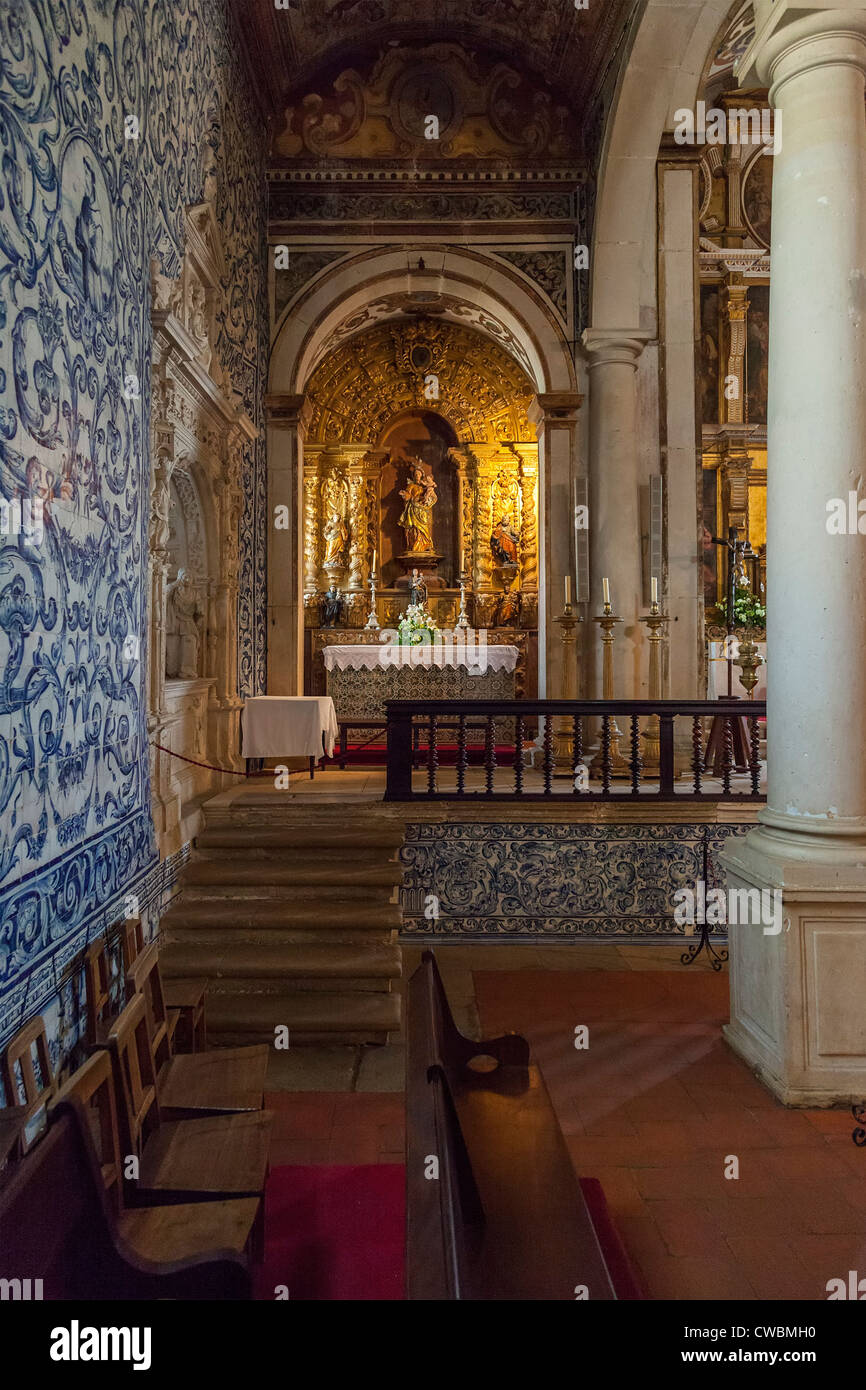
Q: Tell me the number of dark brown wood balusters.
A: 11